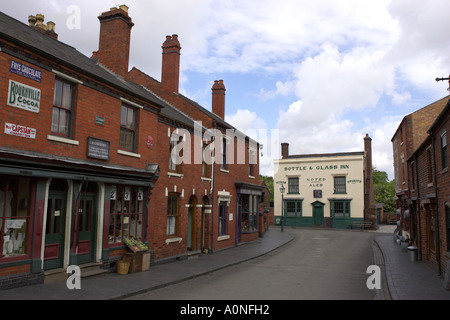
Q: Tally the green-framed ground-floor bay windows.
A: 2